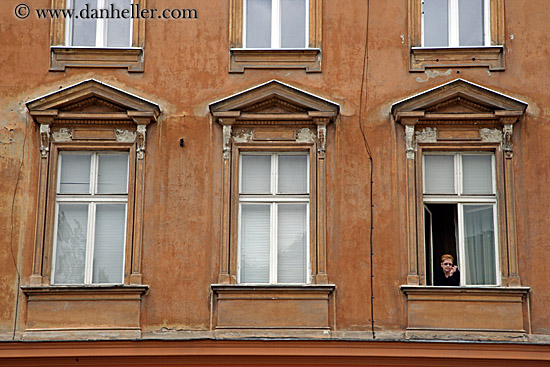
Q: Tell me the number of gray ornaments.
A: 12